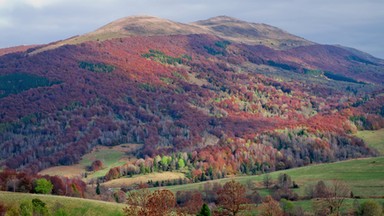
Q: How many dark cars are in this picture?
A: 0